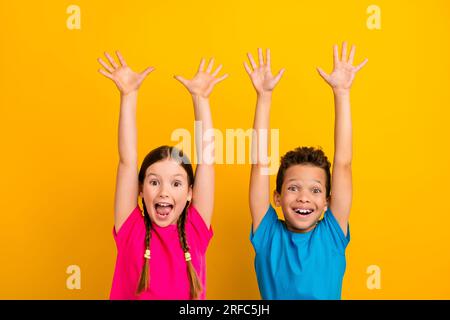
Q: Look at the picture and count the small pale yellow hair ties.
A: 2